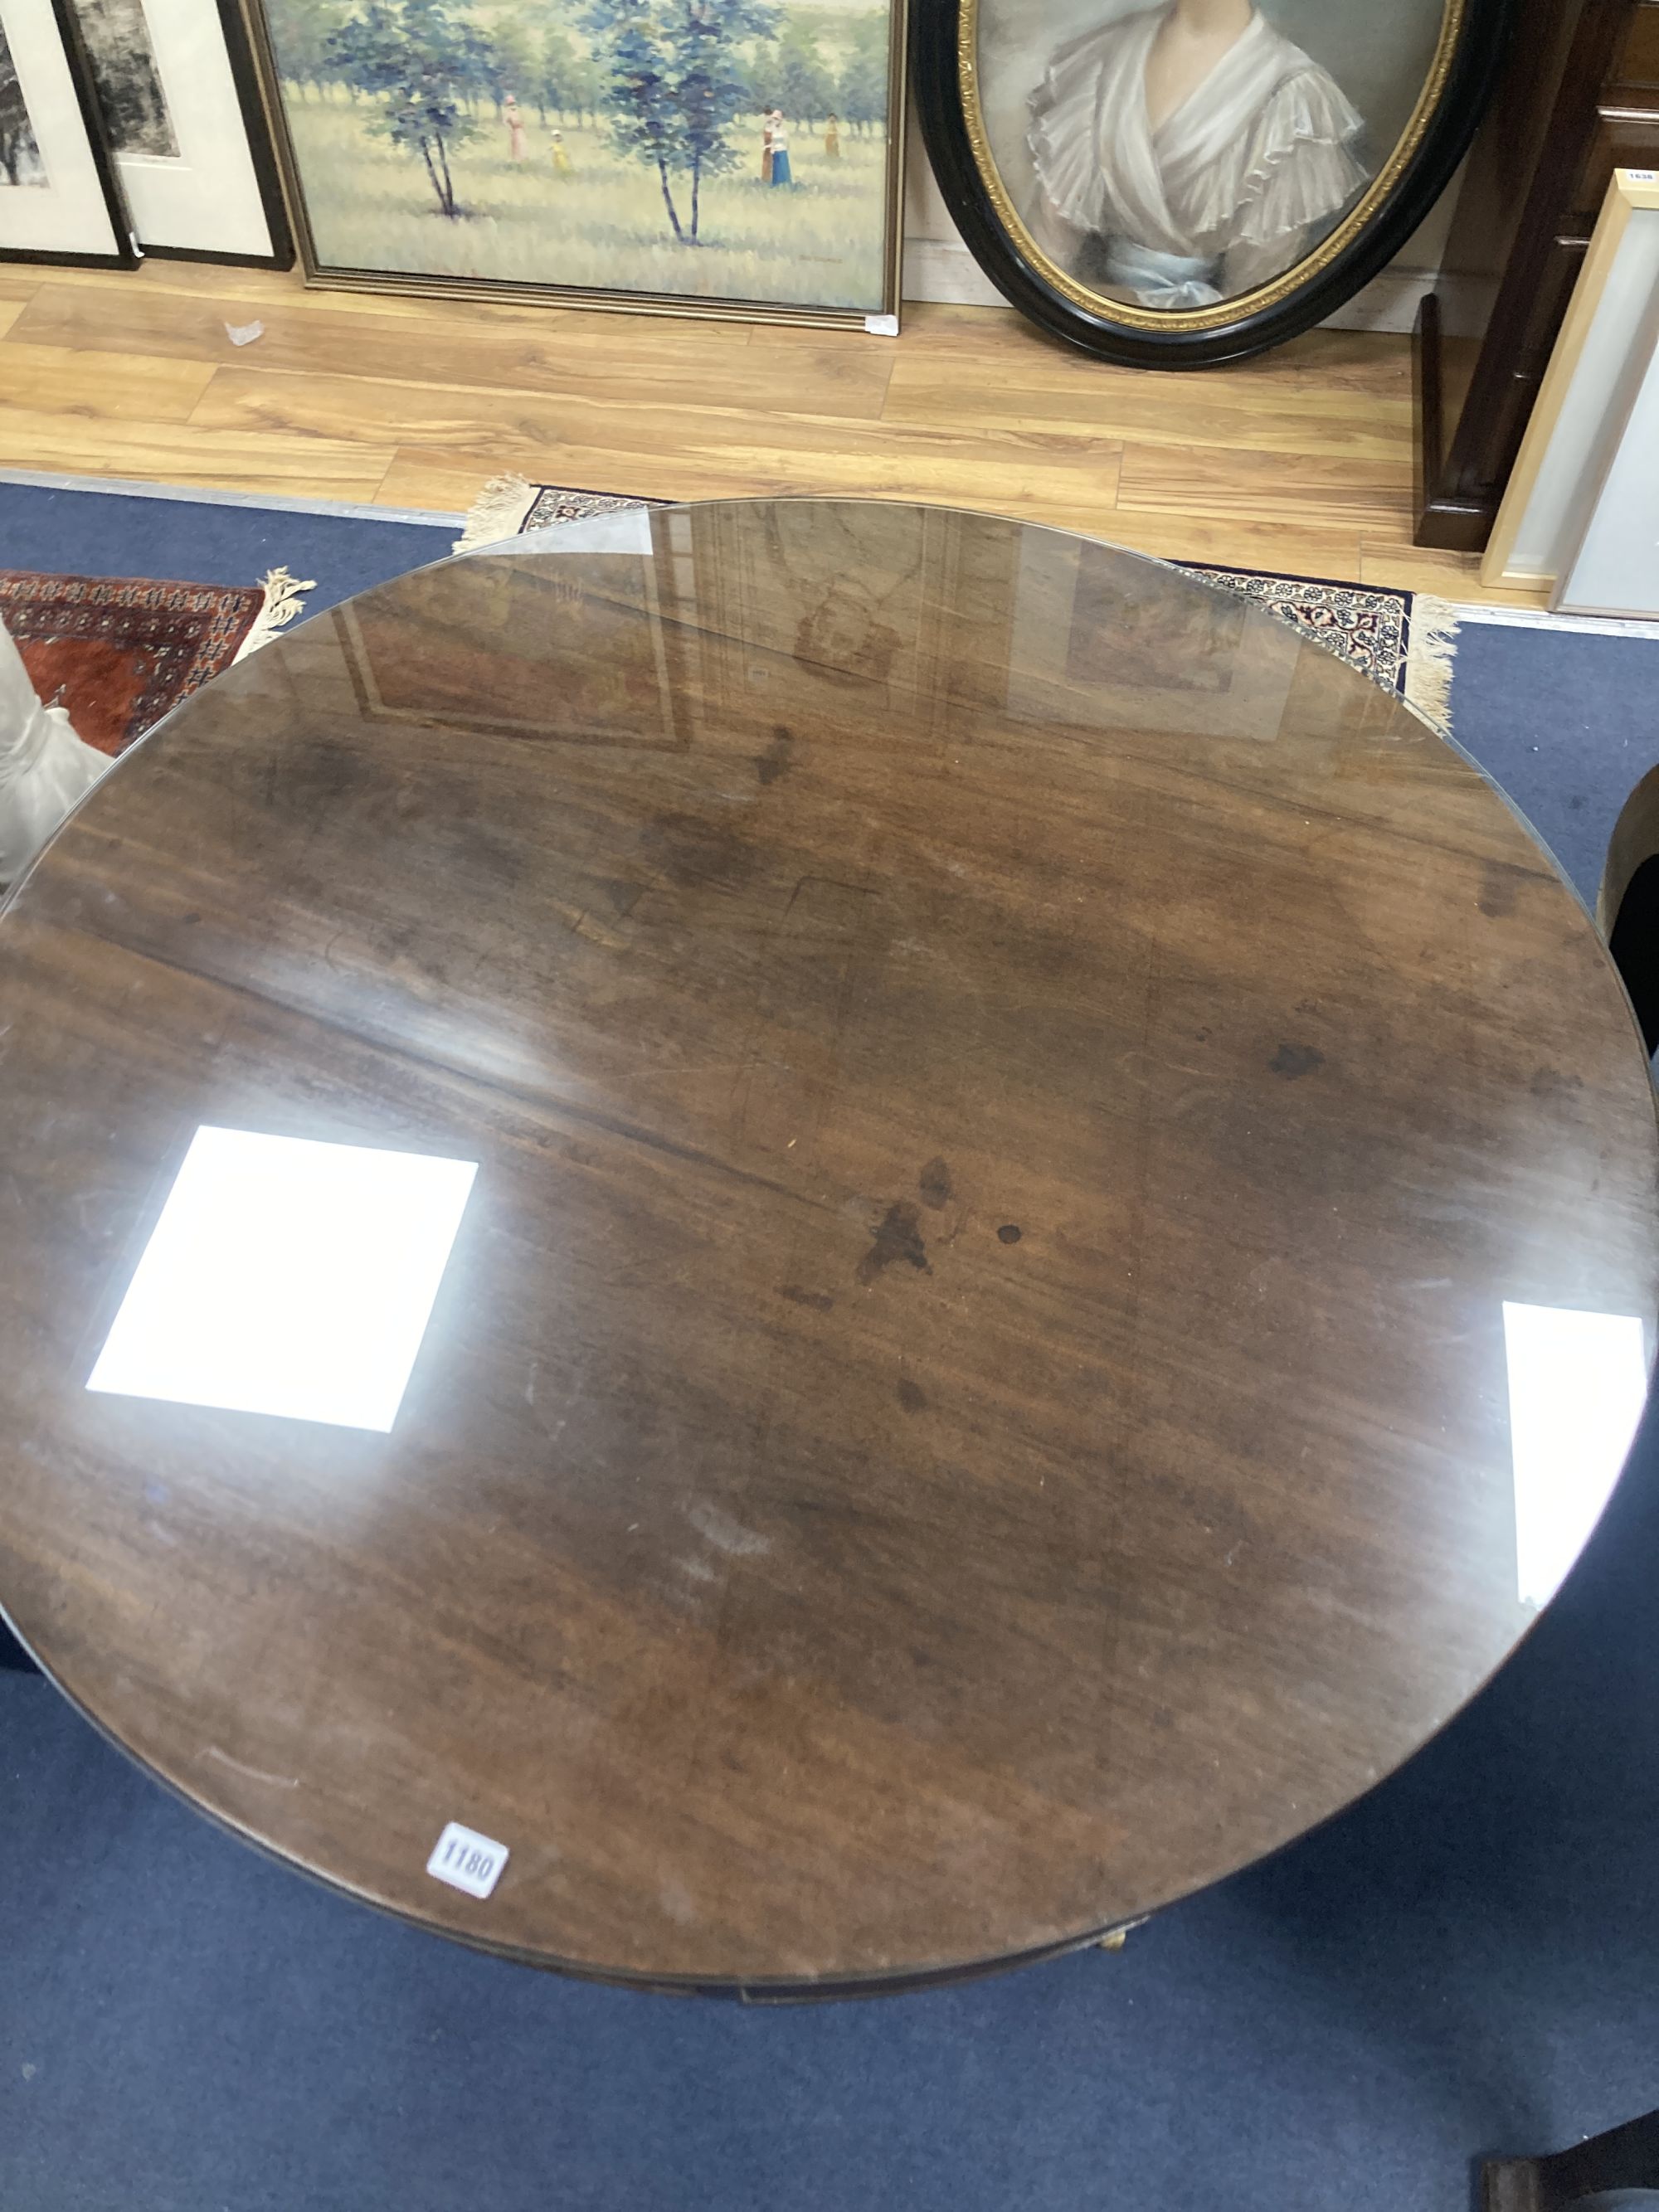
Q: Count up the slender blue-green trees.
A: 2